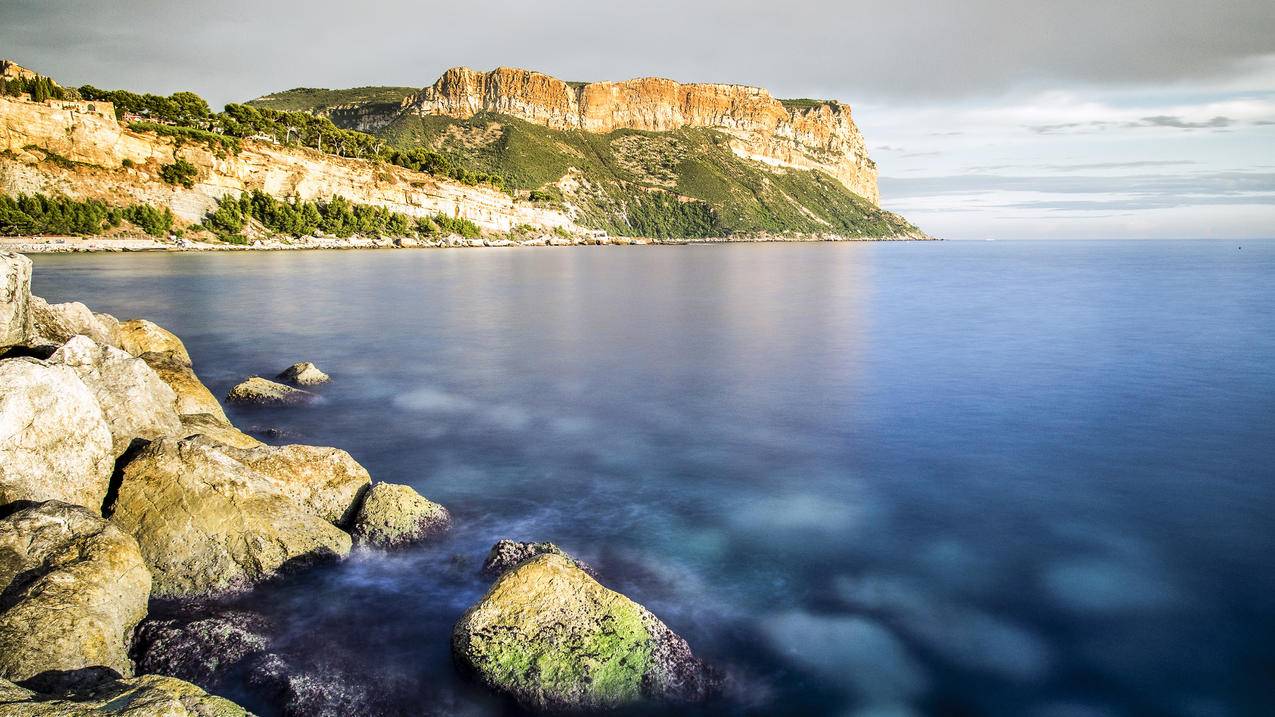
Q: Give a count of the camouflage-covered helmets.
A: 0